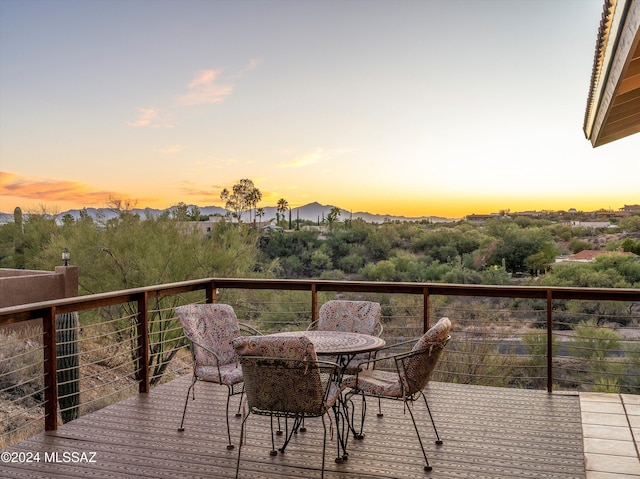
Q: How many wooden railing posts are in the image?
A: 6